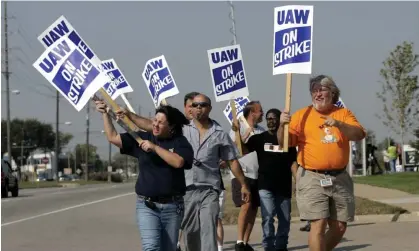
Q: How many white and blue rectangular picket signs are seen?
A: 8